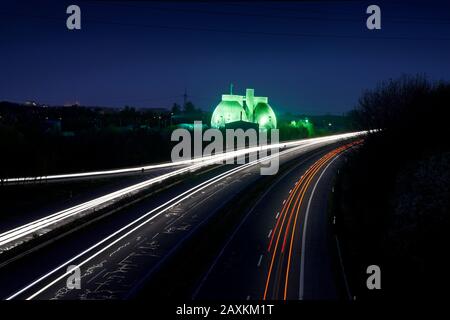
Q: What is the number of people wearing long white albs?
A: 0